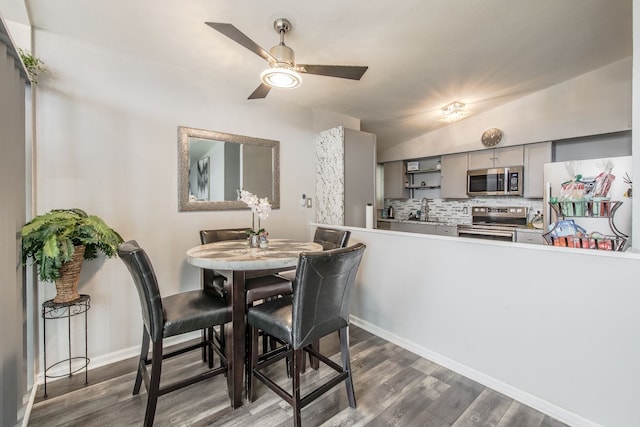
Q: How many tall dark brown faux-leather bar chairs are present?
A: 4